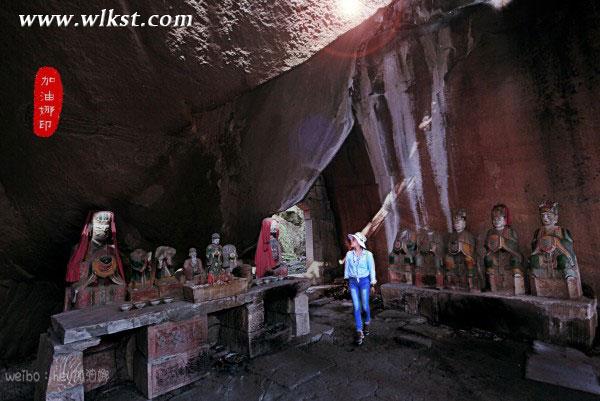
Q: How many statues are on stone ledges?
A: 12